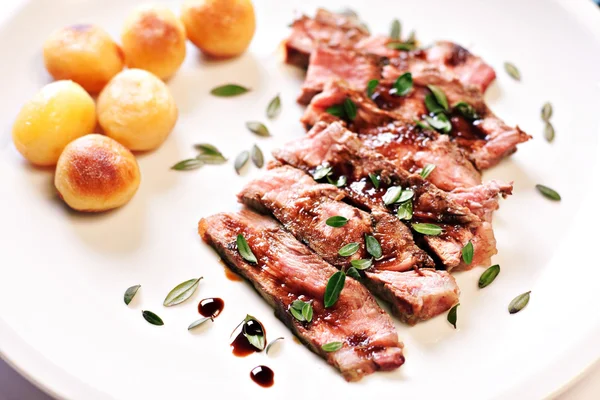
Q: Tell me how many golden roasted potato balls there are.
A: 6